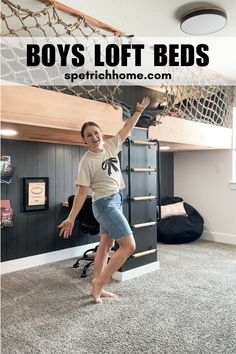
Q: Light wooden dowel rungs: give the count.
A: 5